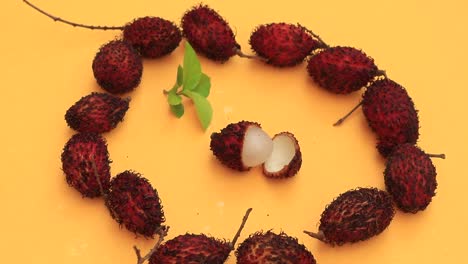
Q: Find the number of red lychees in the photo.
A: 14